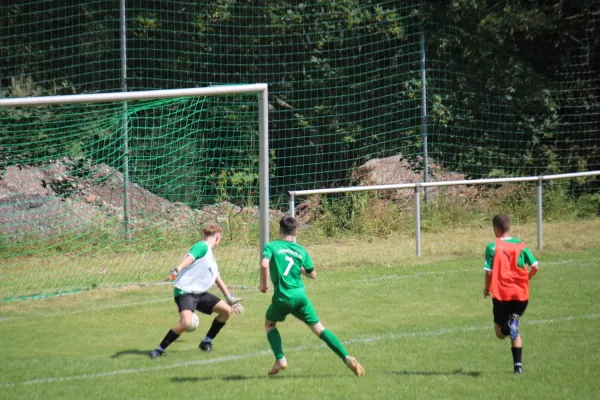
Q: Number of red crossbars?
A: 0